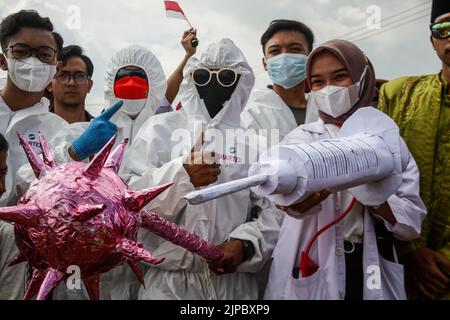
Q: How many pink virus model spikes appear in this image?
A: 13